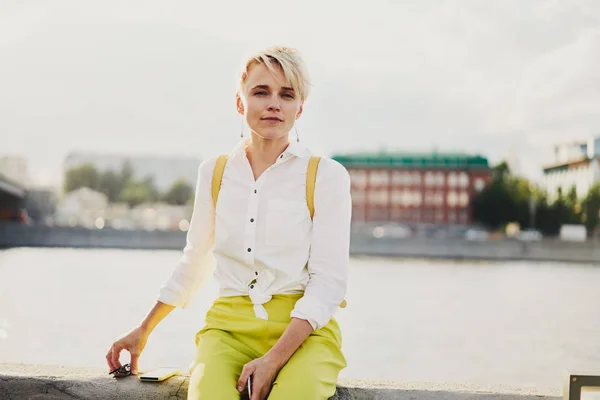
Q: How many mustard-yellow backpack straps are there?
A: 2